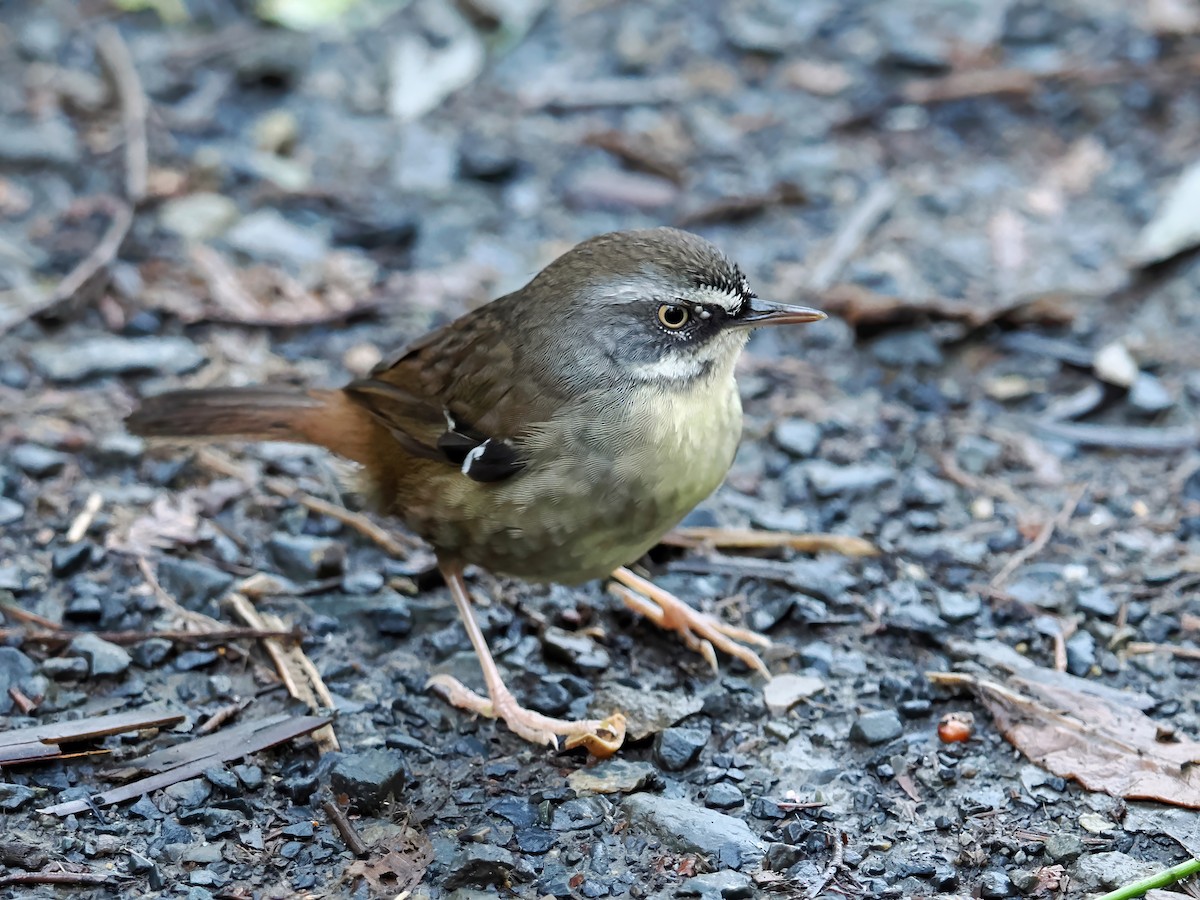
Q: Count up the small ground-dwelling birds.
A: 1